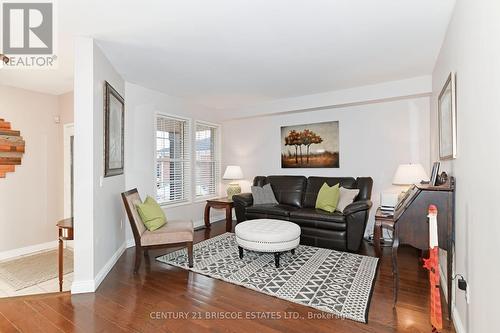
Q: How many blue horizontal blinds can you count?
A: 0